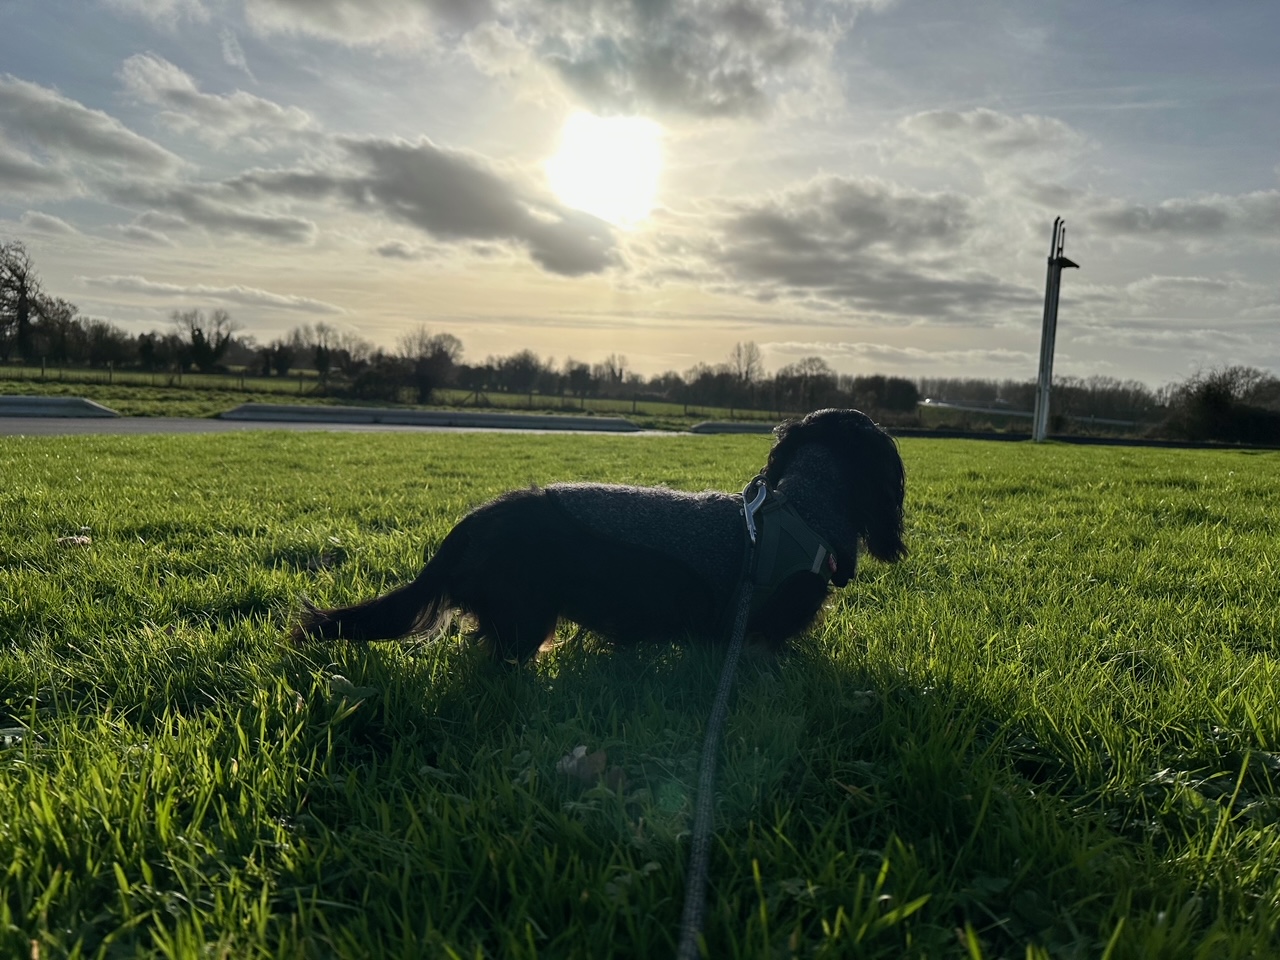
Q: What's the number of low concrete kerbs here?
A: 3